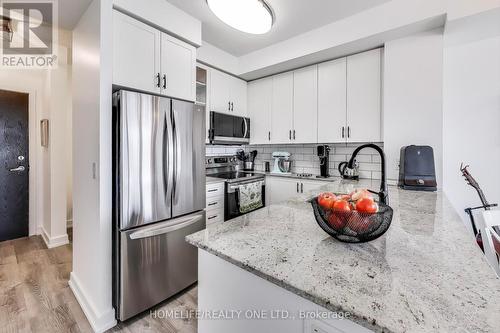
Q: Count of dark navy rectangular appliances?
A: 1